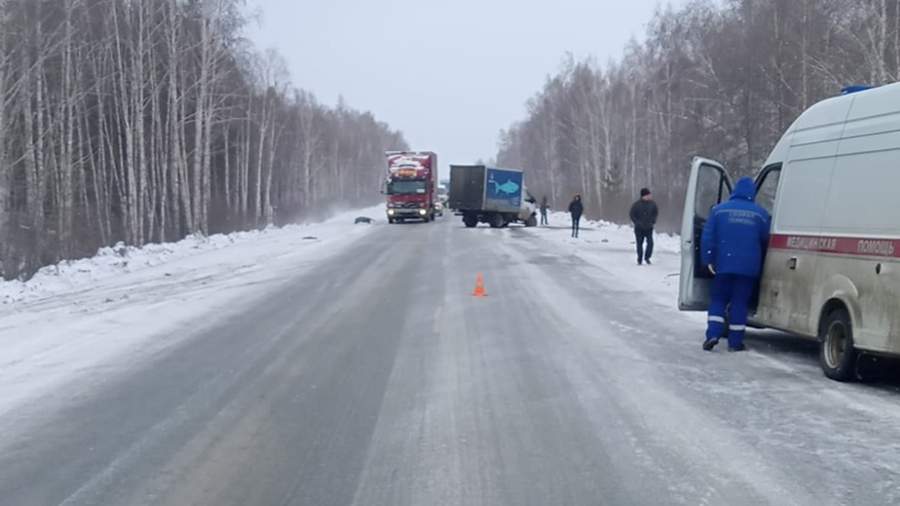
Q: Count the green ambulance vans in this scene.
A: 0